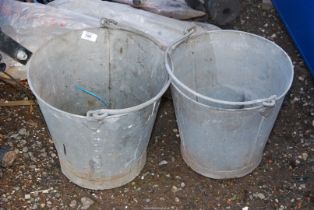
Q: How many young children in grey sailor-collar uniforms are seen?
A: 0